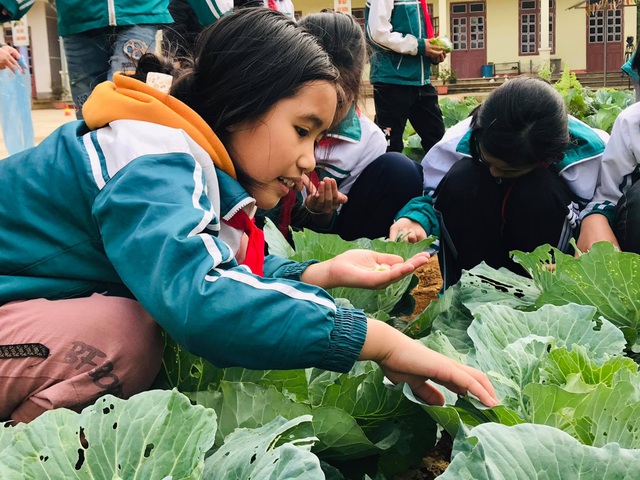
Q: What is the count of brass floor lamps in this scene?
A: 0